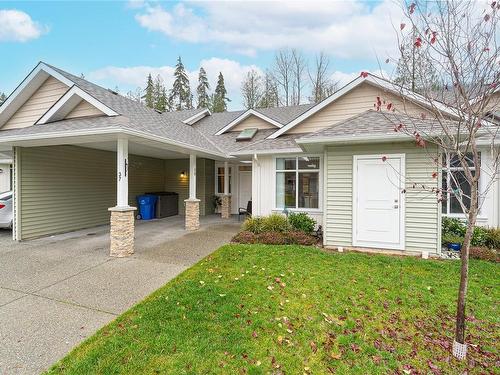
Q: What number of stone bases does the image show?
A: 3